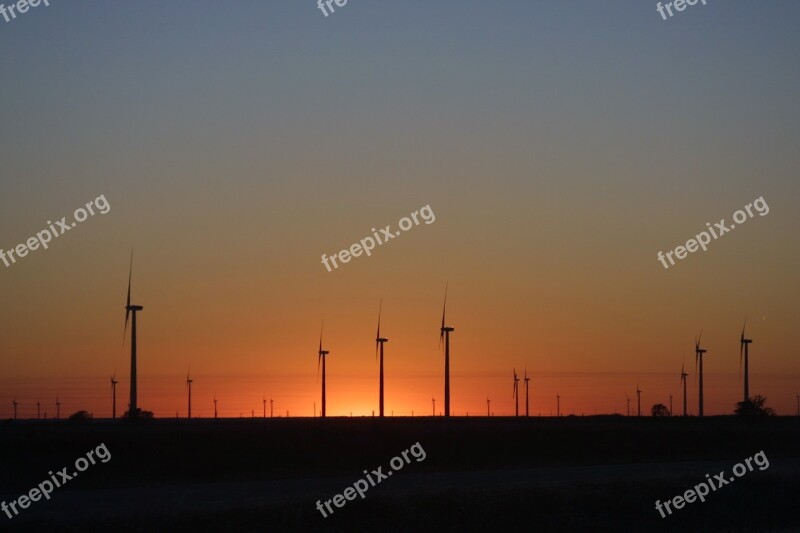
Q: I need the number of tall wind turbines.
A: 6